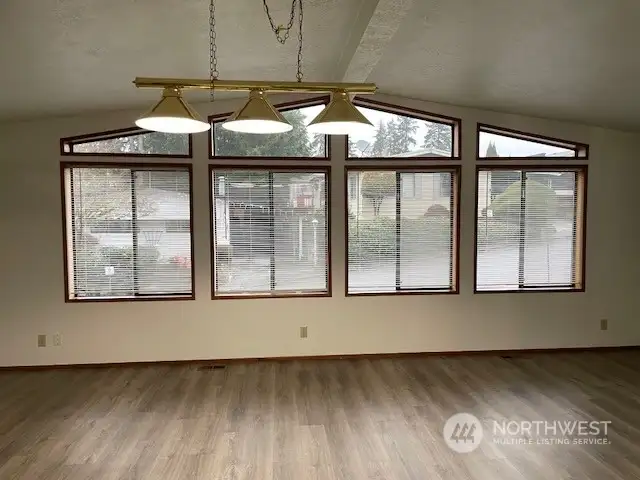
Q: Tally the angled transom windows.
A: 4